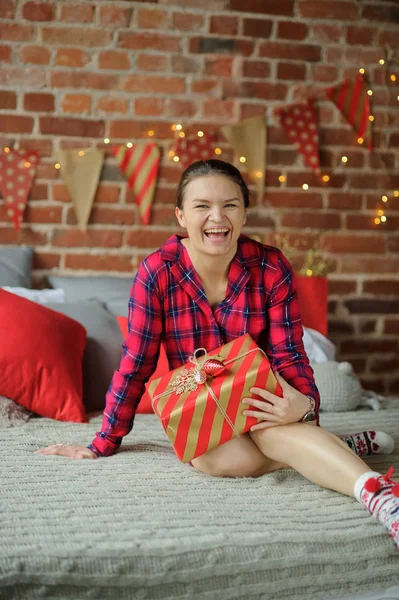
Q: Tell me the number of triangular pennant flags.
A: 7